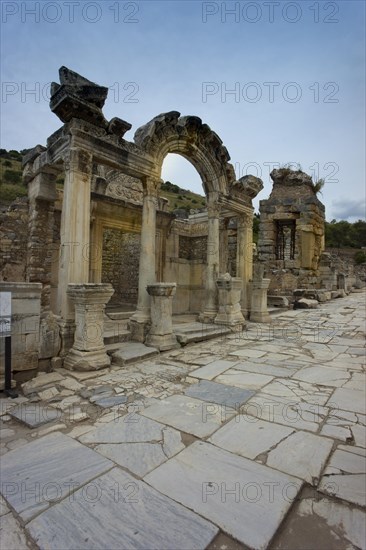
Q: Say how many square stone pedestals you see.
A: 4